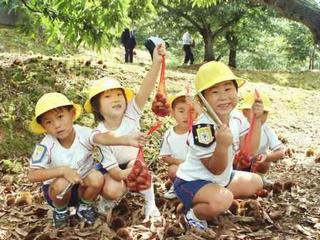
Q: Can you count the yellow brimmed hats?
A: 5